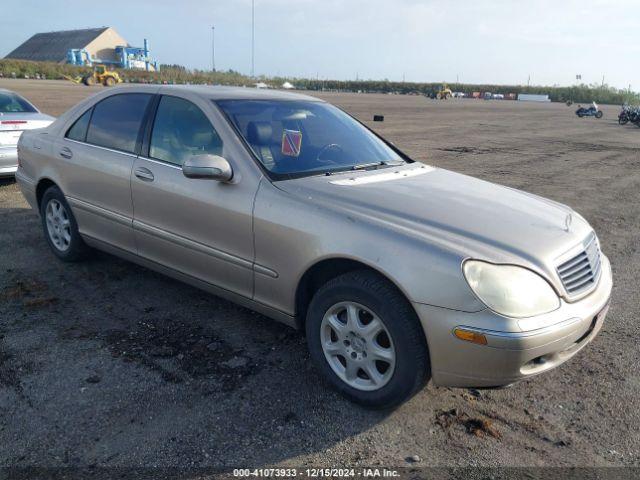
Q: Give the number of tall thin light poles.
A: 2